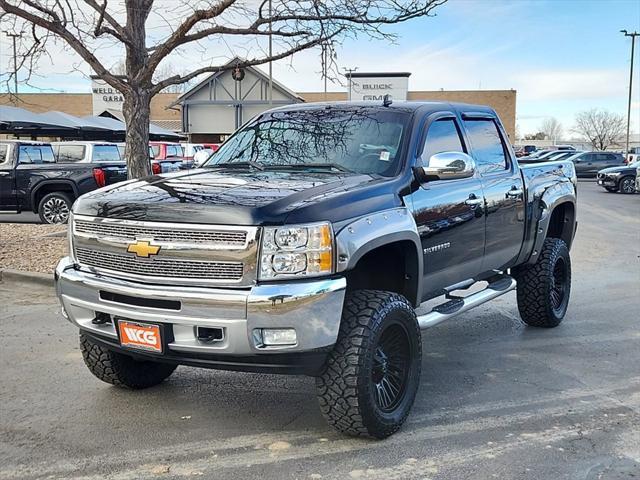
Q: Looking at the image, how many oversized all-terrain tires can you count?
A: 3